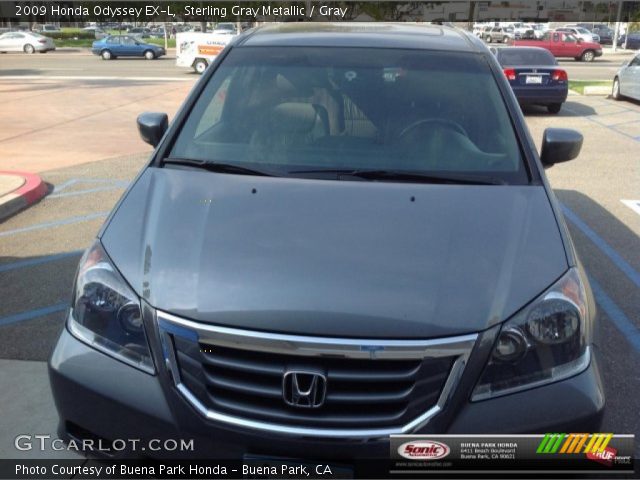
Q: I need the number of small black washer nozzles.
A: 2